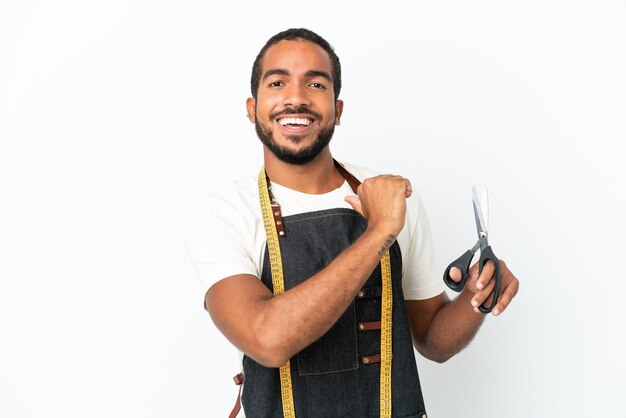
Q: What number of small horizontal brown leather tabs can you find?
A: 2